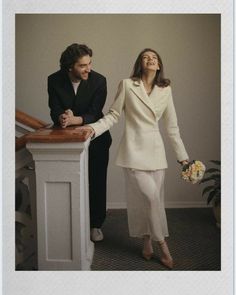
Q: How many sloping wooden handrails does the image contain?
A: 2